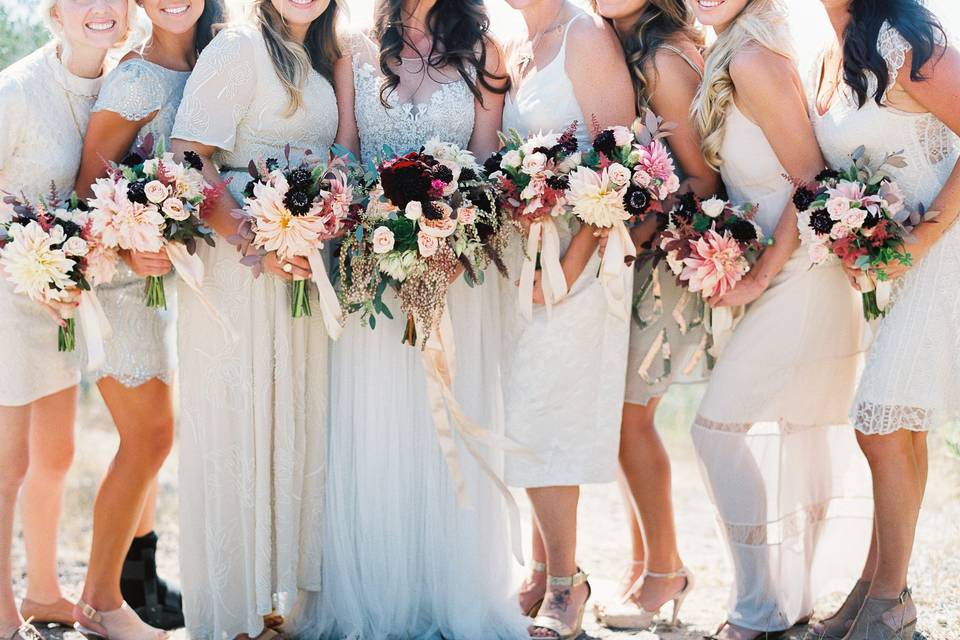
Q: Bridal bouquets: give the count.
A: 8